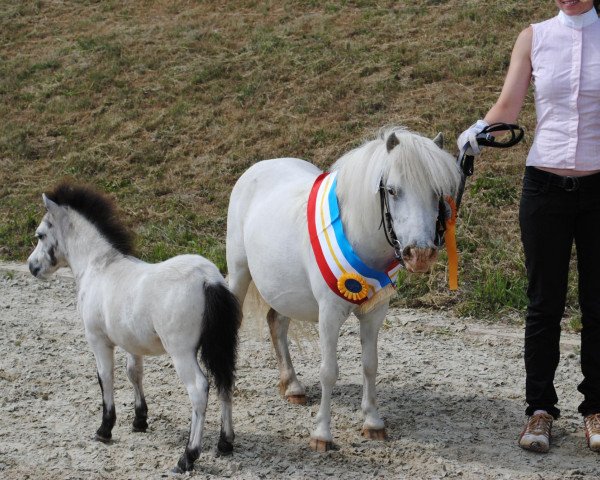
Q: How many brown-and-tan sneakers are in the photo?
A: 2